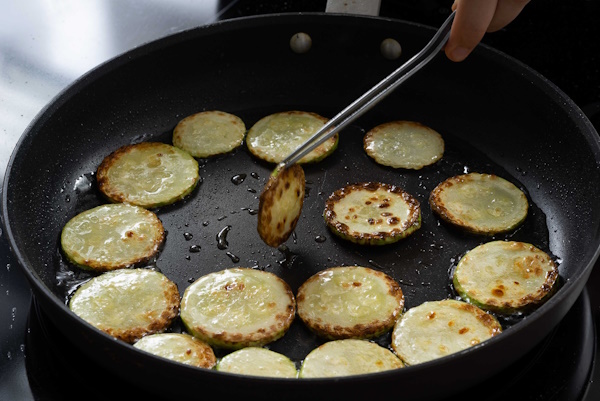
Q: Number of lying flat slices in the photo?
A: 15